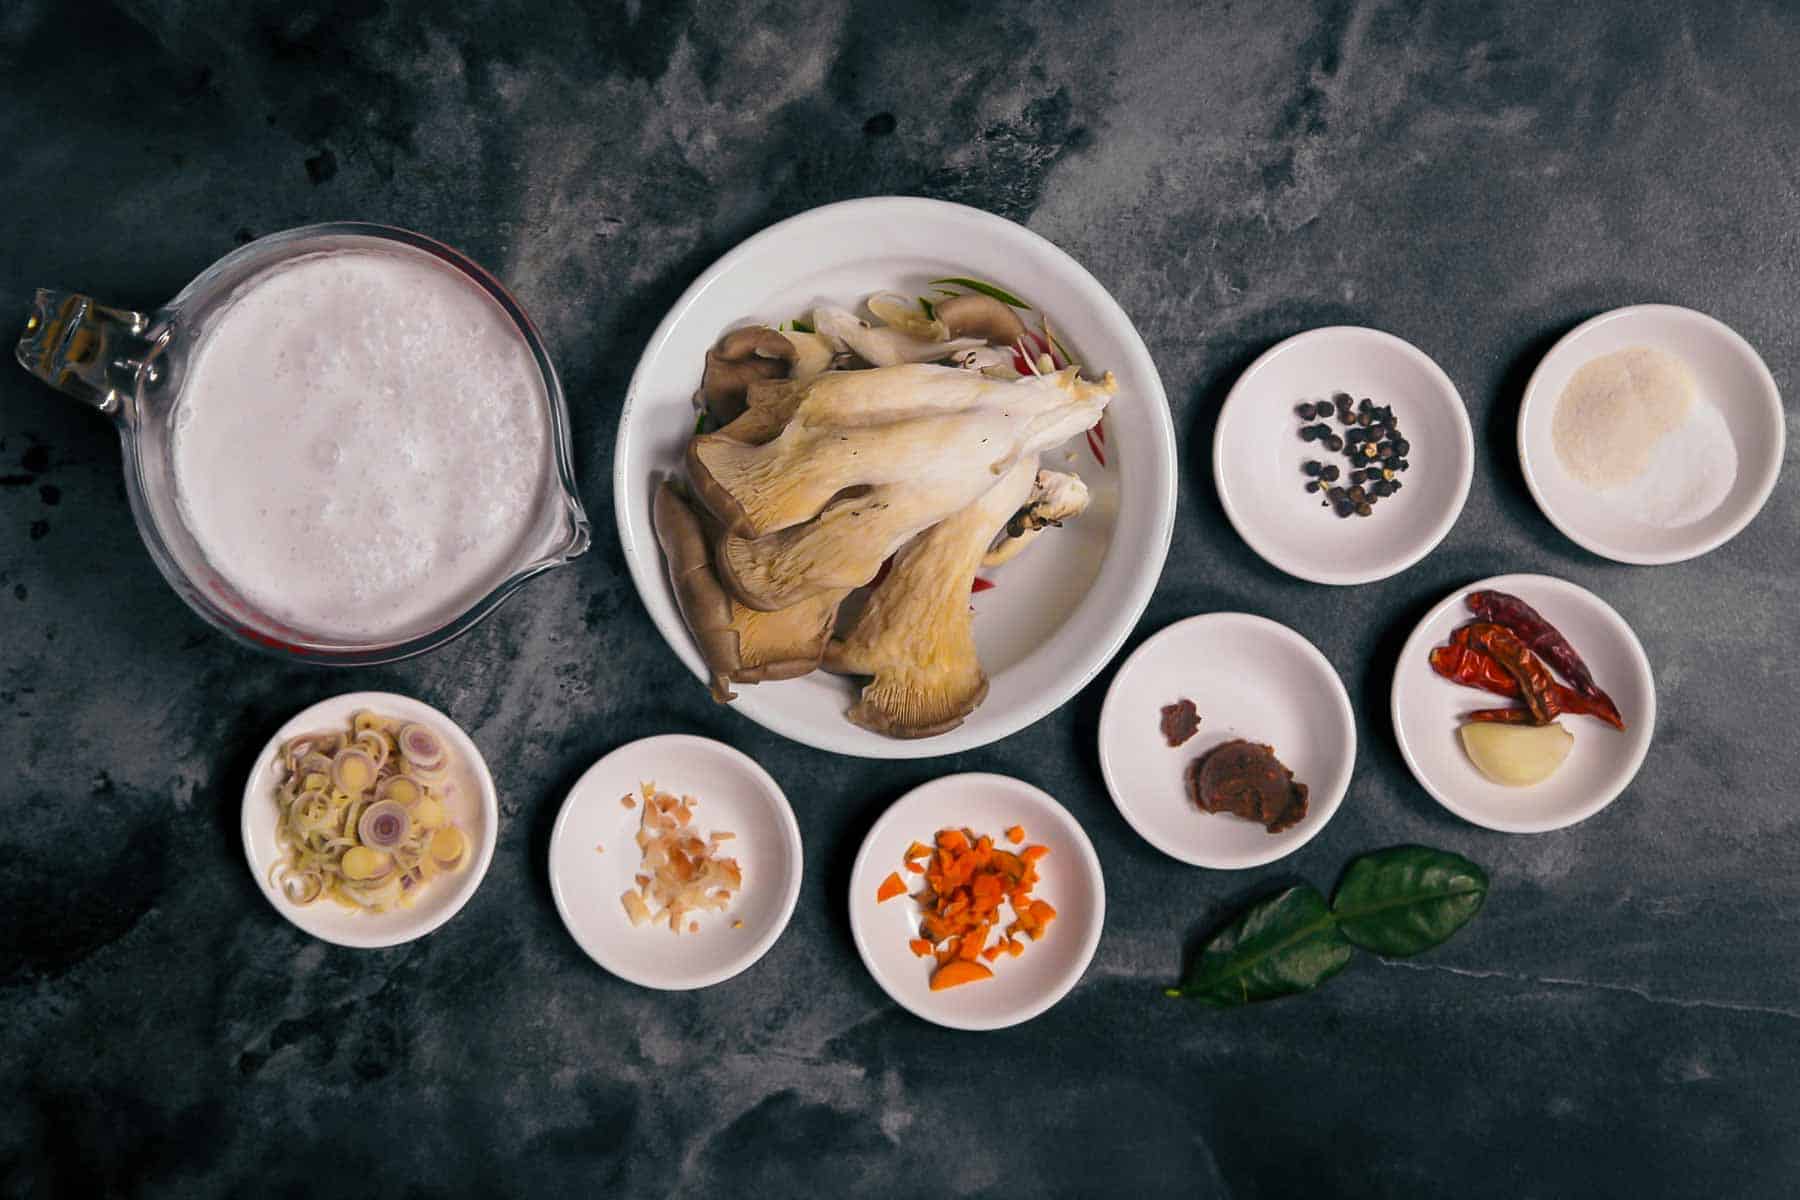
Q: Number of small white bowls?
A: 7